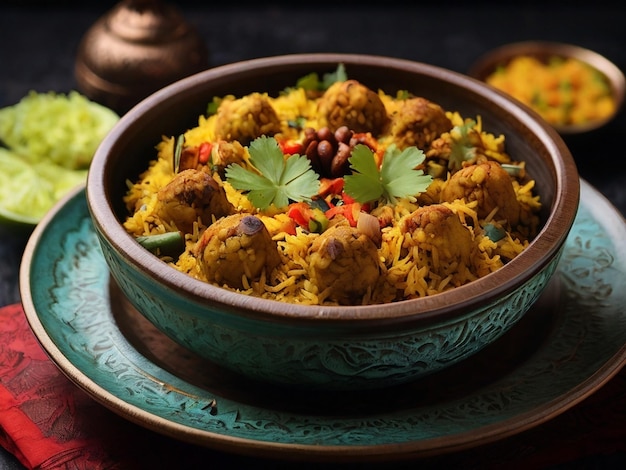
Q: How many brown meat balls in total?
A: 8